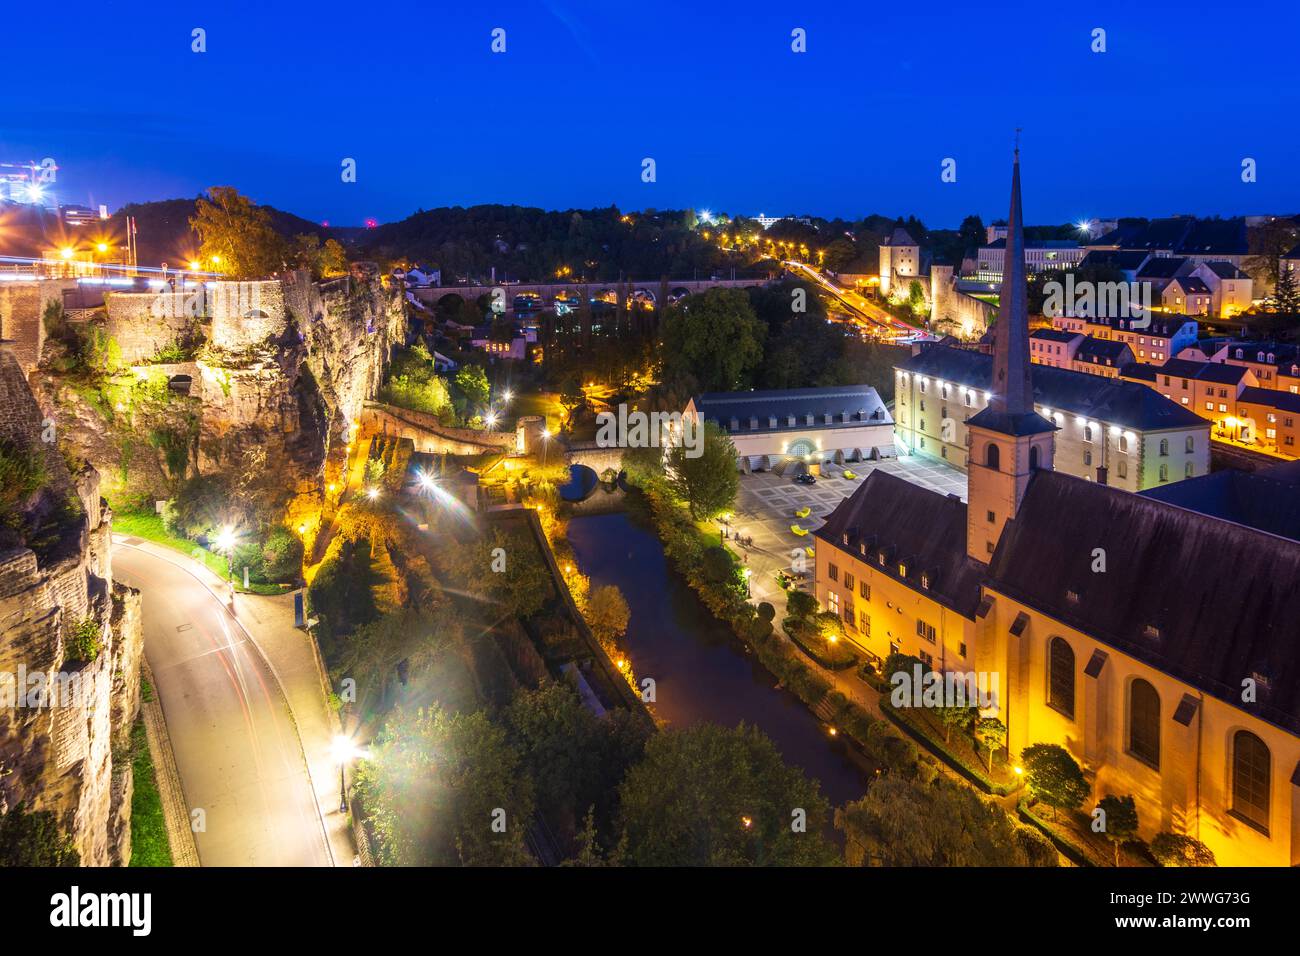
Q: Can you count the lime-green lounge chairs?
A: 4